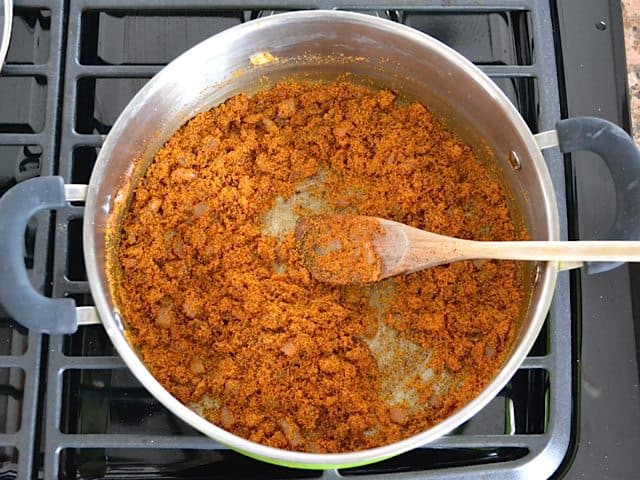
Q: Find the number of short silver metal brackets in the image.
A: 4